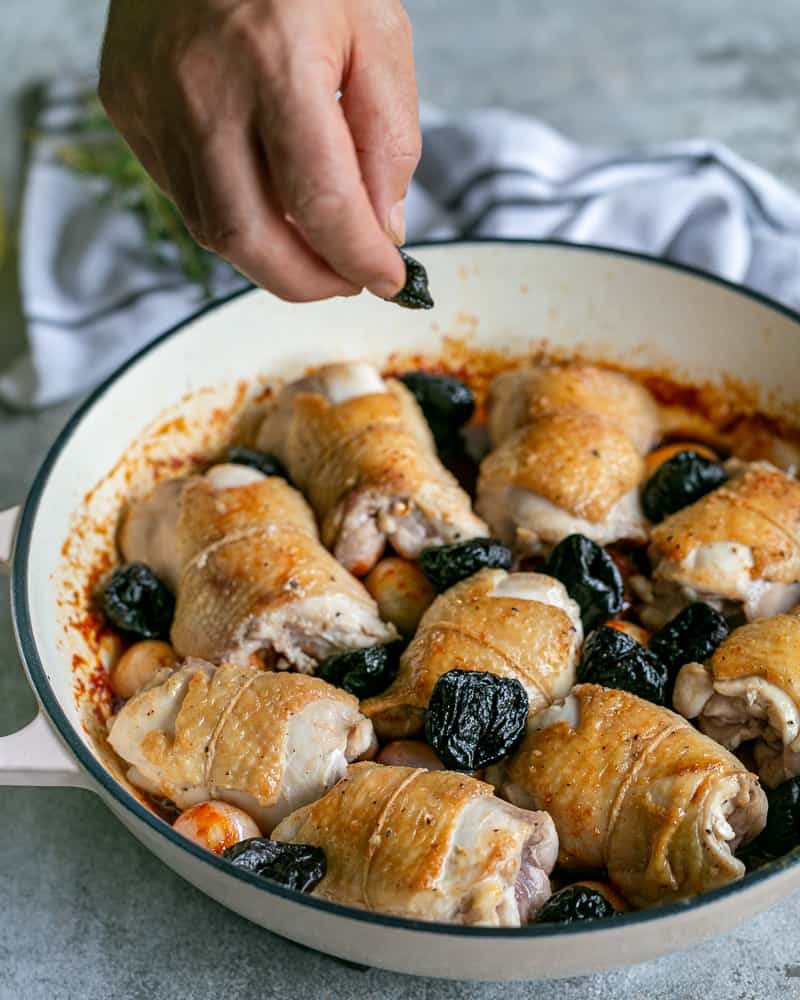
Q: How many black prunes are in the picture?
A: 14